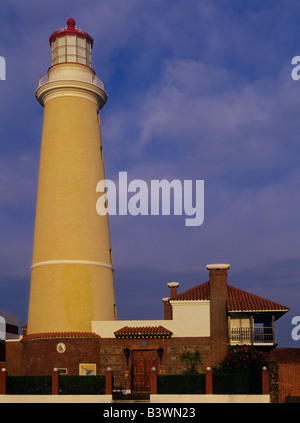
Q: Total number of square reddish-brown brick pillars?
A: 6